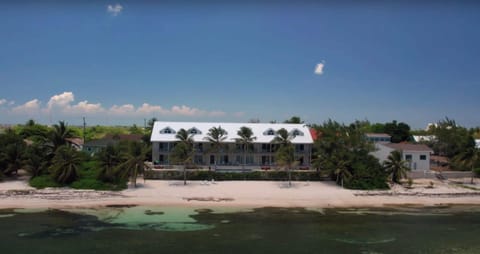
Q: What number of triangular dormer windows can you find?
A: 4